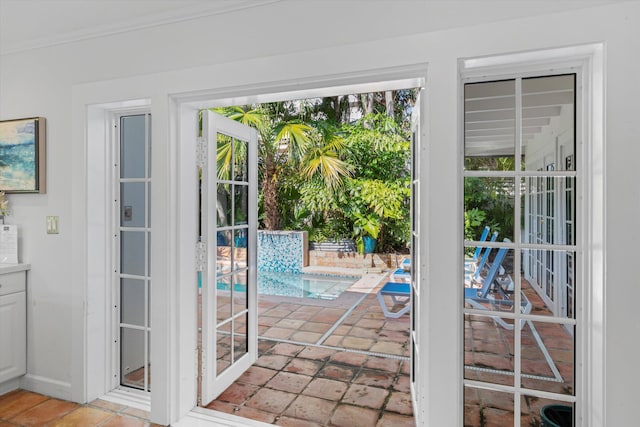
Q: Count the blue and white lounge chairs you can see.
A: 3